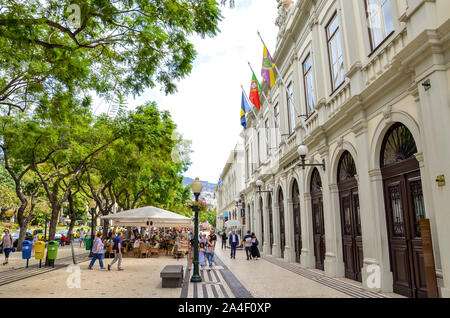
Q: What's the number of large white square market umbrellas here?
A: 1